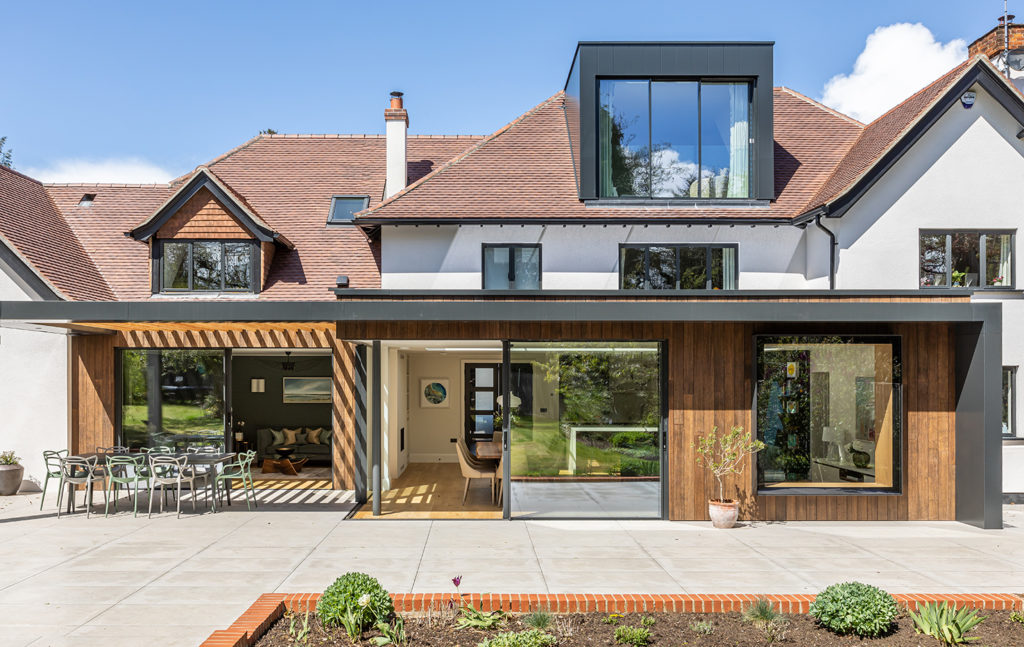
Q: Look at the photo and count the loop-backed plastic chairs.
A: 8